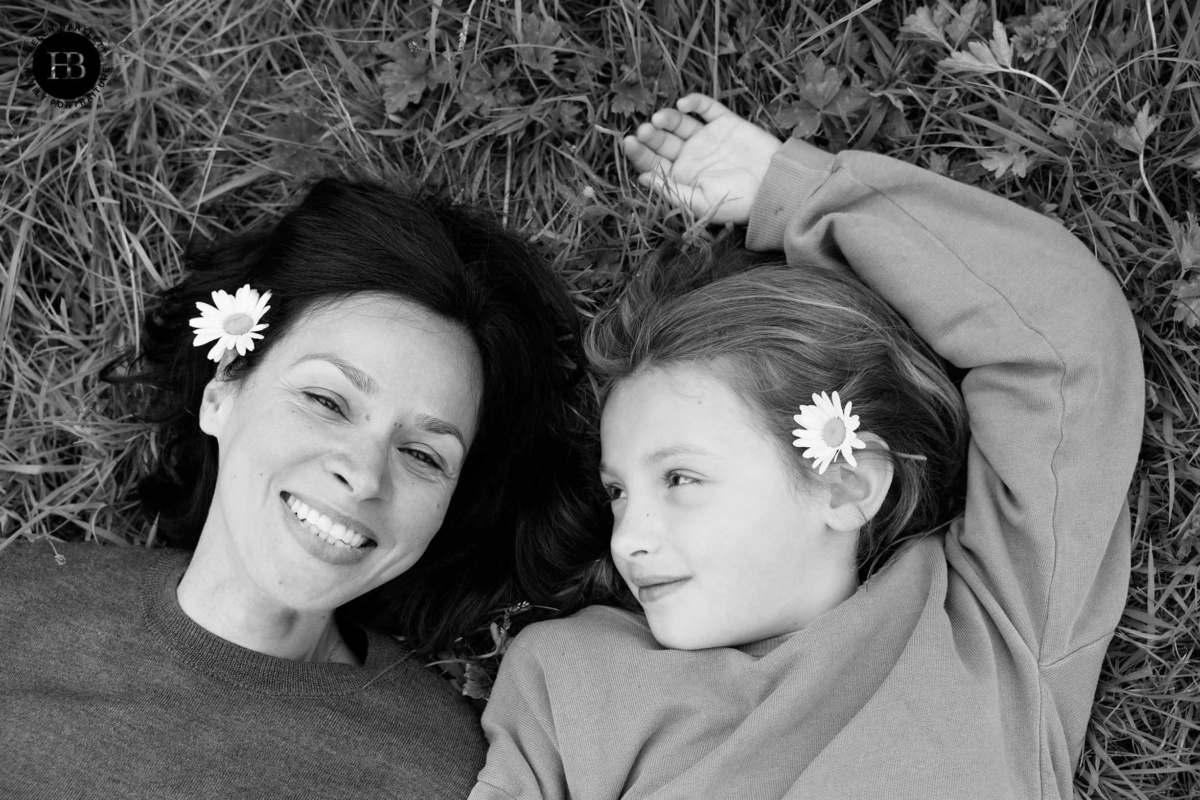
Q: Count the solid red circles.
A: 0